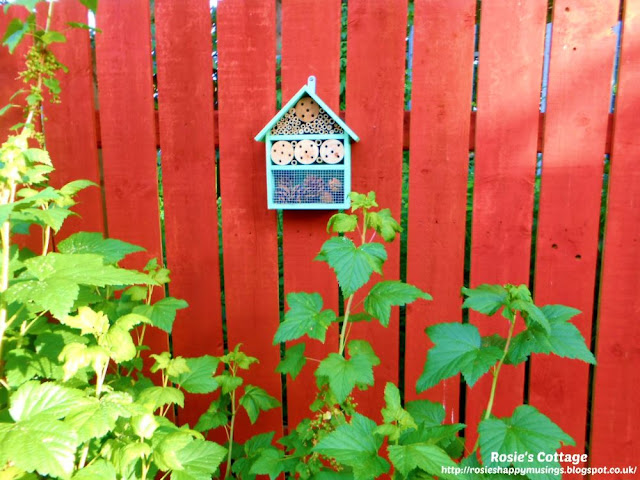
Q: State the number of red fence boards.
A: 11